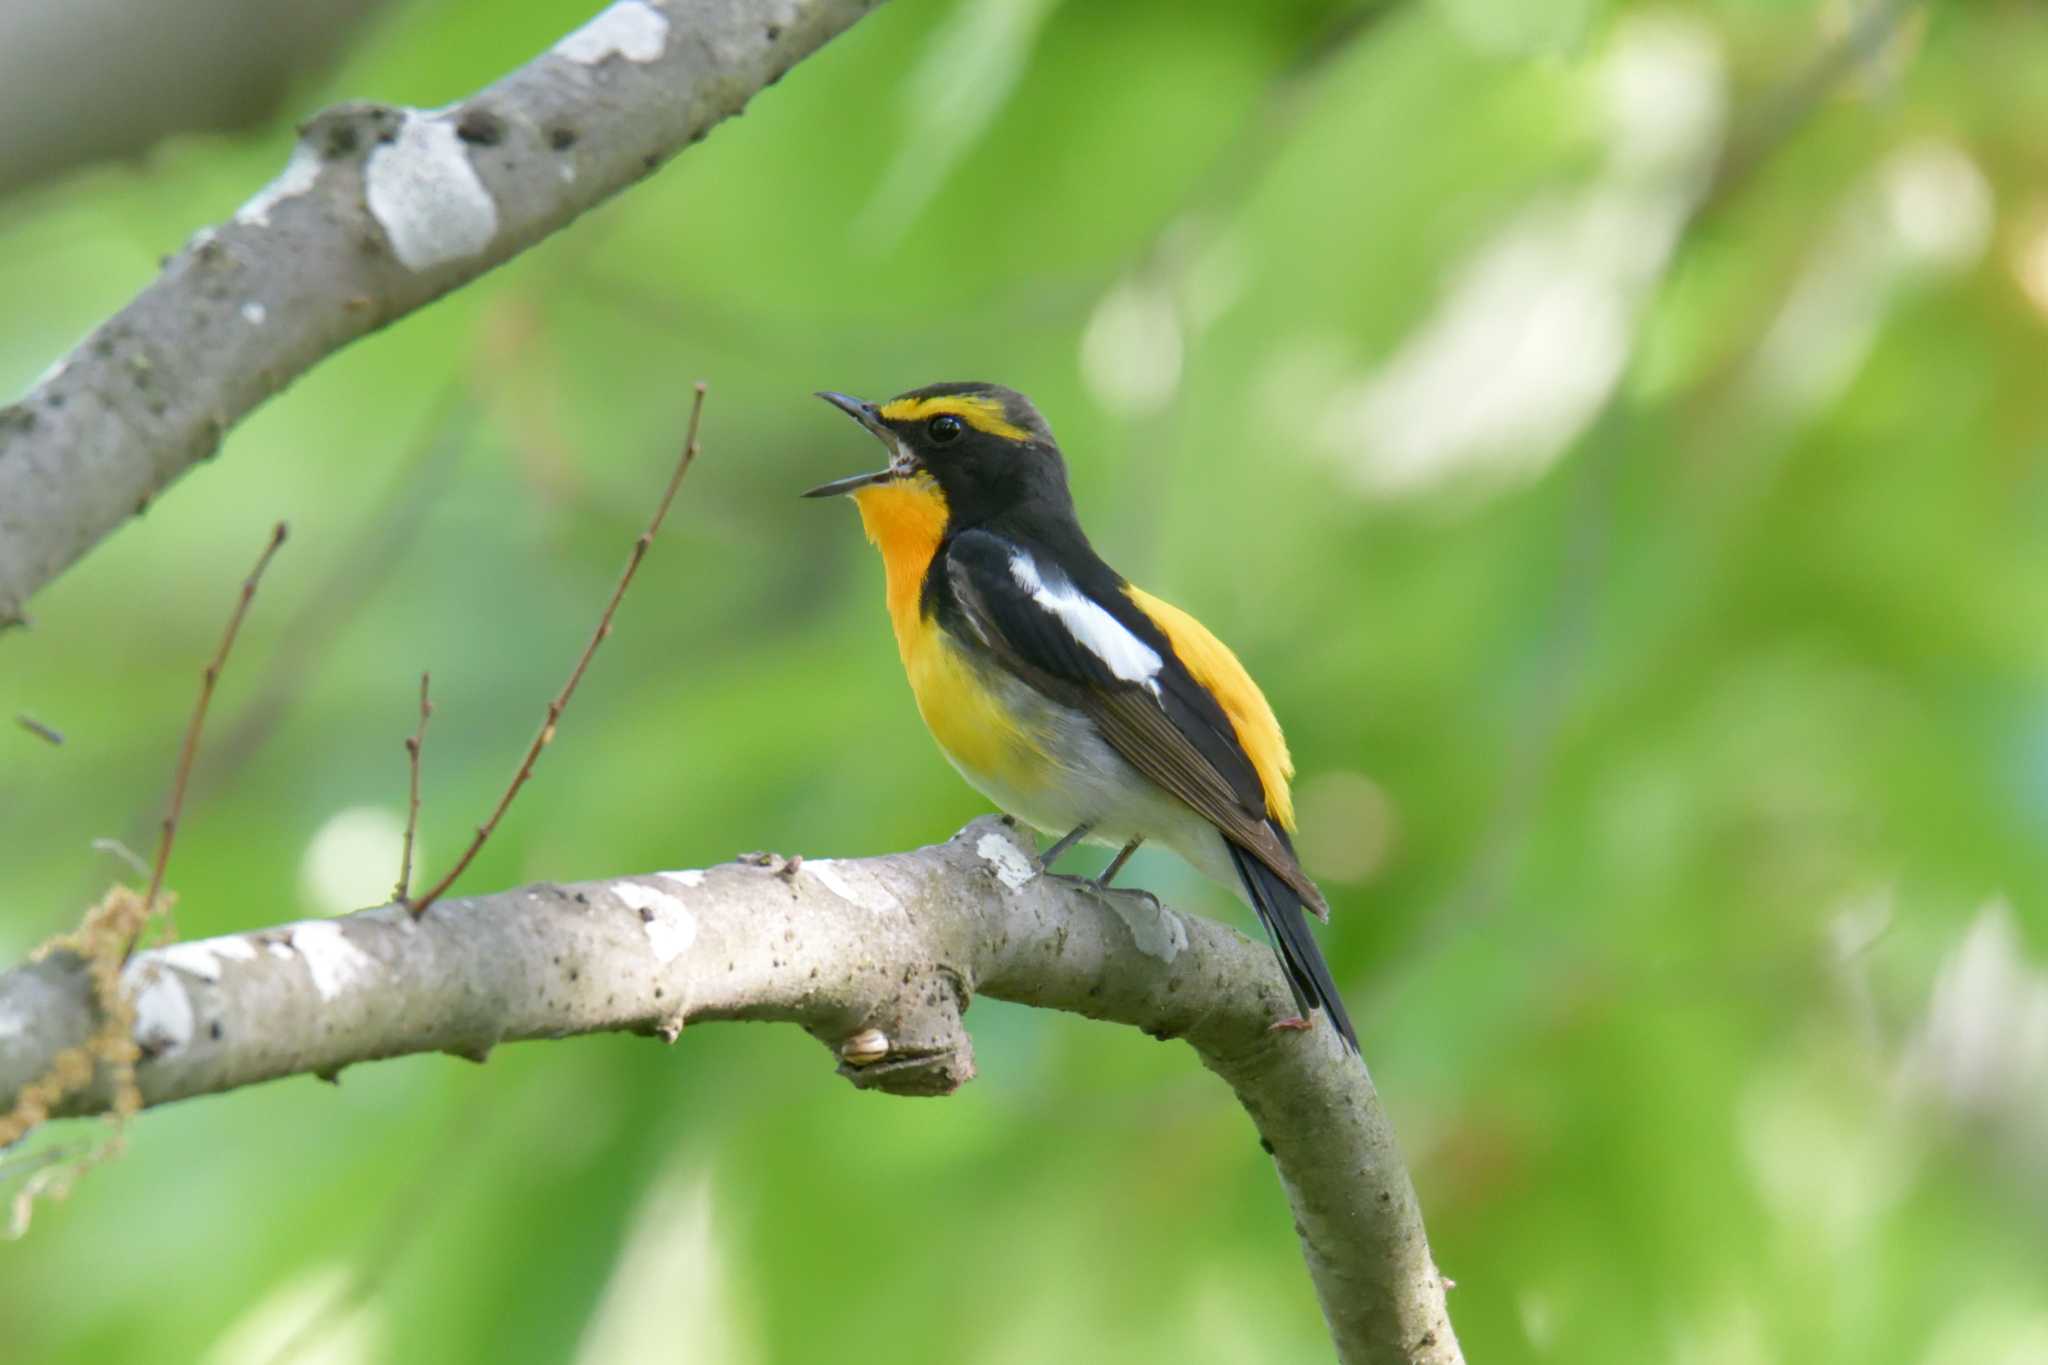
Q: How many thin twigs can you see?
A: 3